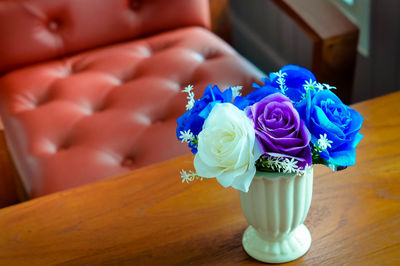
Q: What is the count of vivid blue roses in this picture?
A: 3